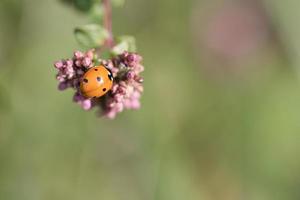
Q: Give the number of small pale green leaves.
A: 2